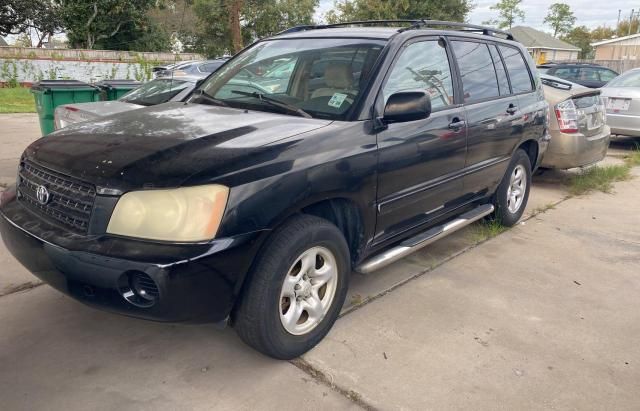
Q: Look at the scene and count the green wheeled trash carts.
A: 2